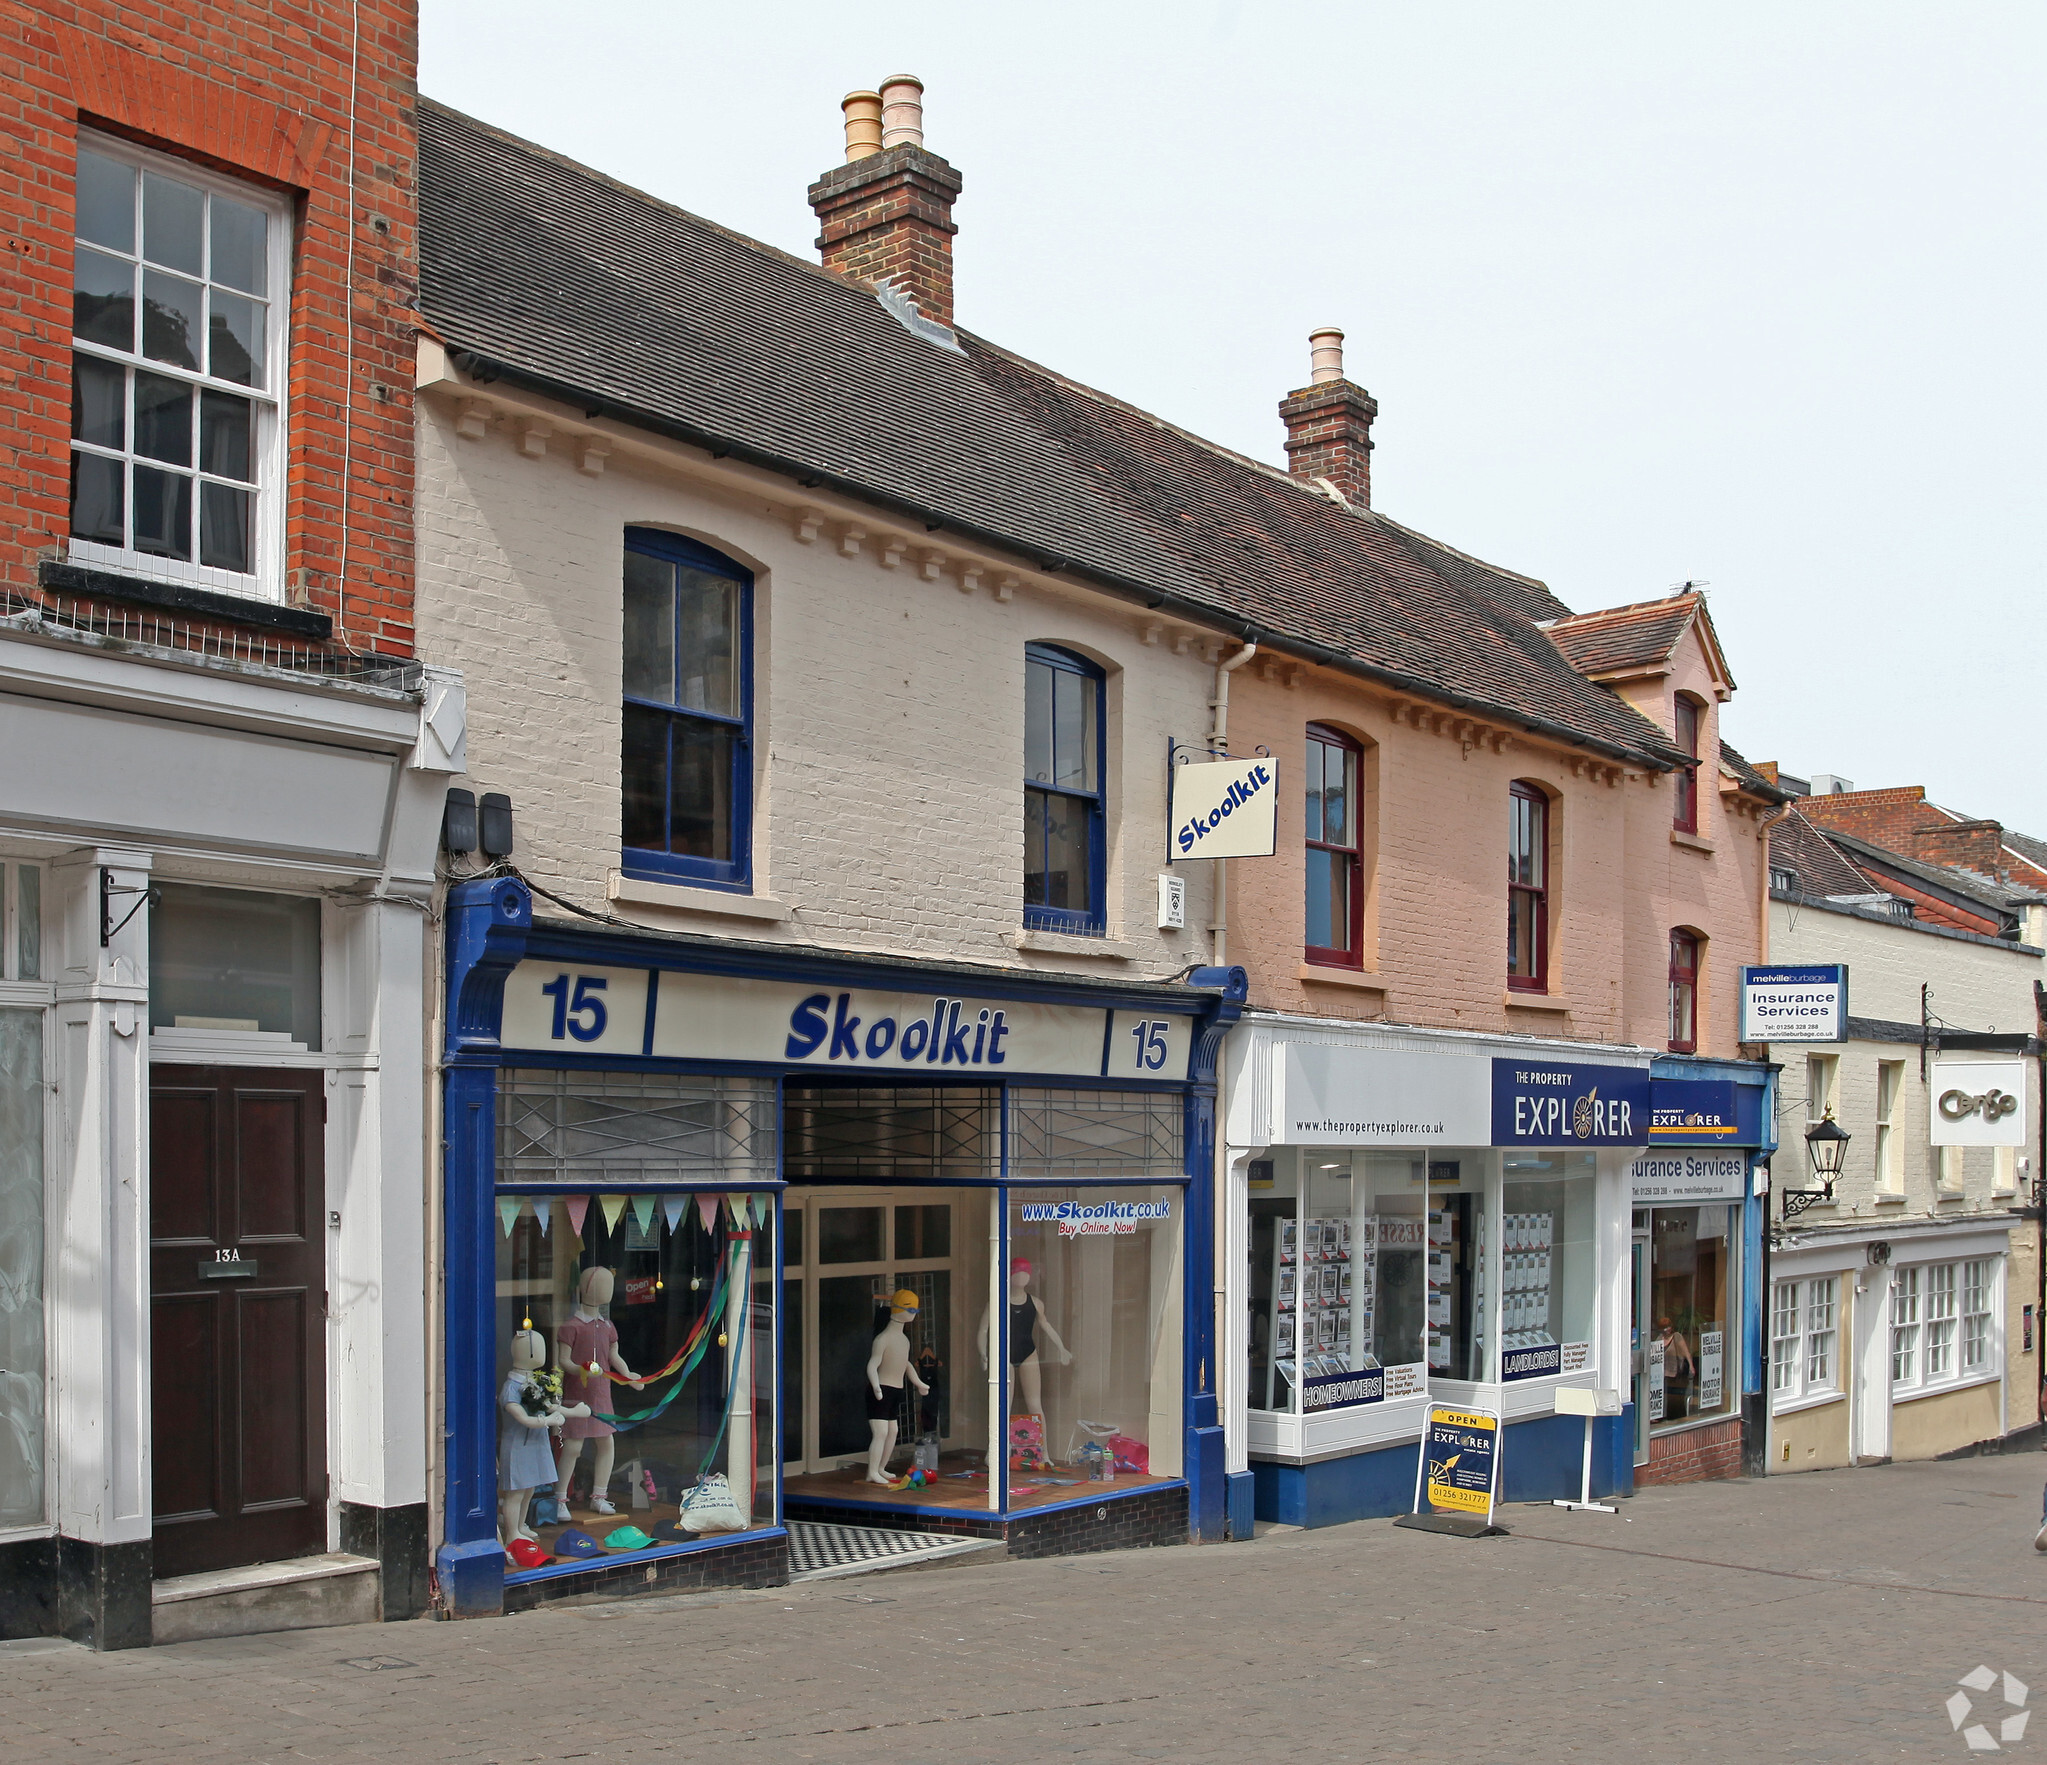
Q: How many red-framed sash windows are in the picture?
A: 4